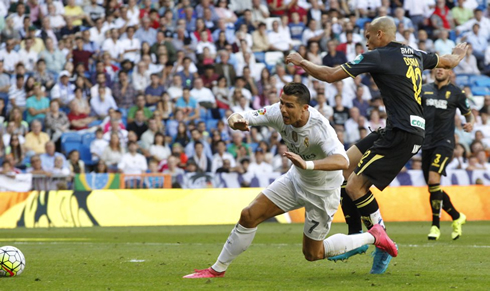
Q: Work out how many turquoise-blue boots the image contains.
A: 2